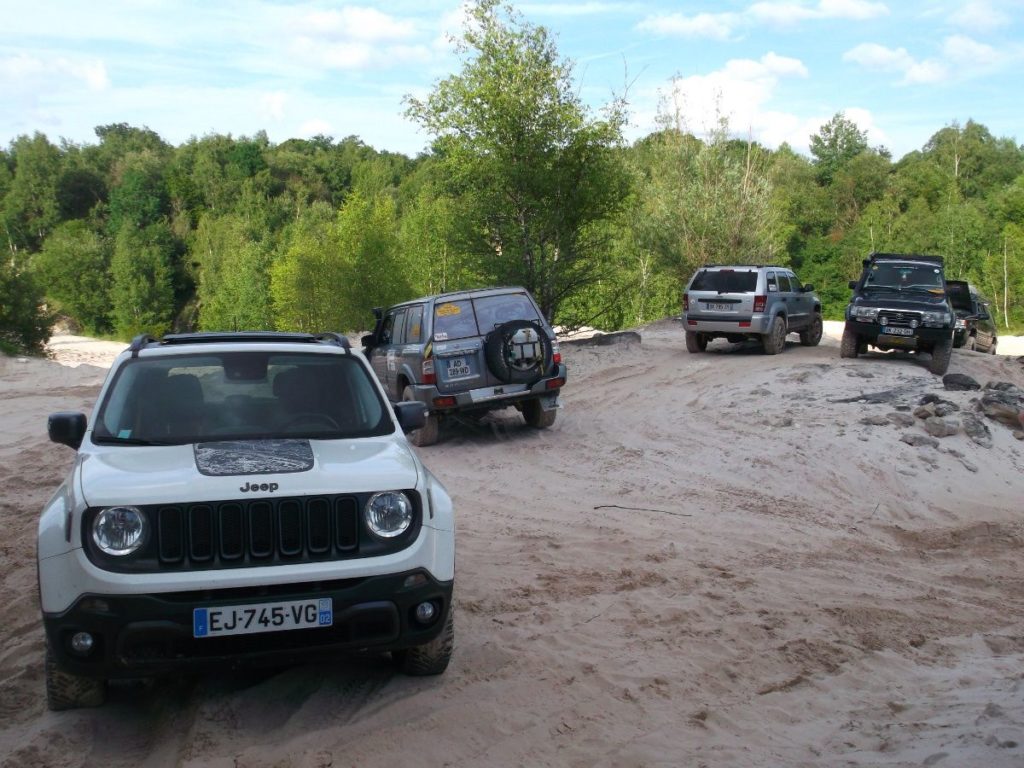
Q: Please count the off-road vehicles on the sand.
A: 5